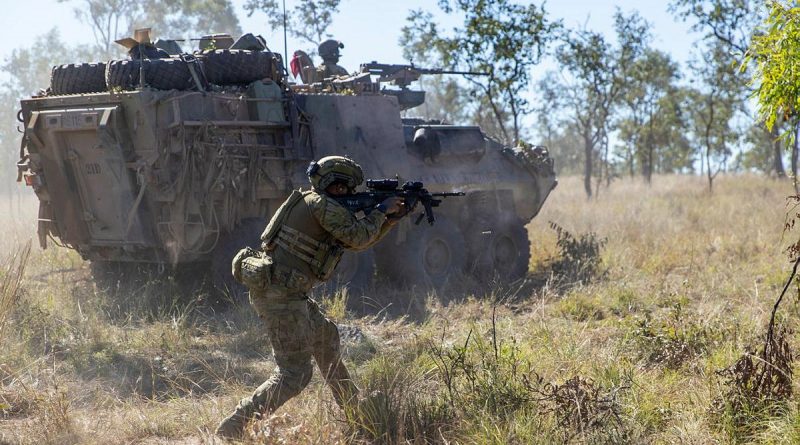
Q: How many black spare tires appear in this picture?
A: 3